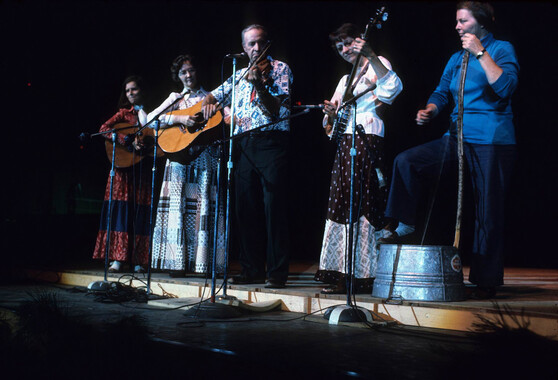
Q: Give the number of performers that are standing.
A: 5